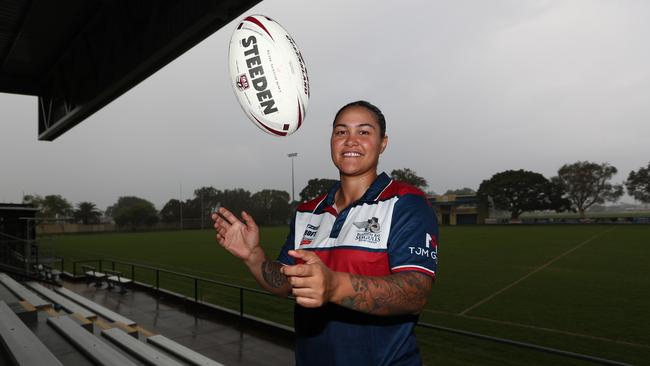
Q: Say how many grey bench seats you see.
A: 7